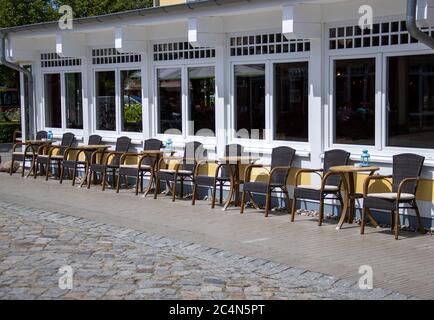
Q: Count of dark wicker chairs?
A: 10